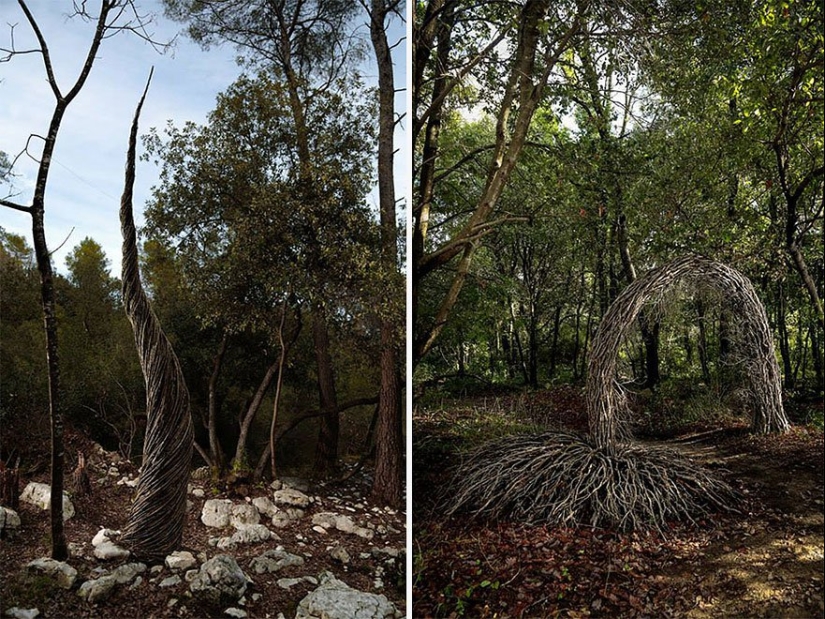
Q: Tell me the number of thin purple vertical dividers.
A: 0